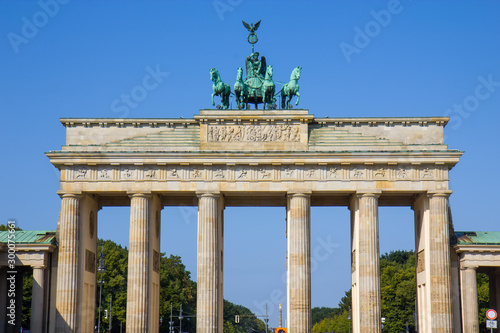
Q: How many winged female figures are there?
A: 1